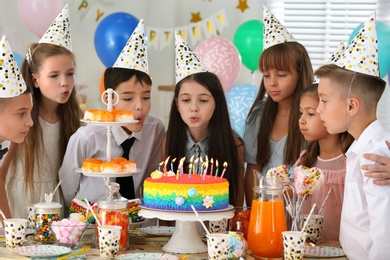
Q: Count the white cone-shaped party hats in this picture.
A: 7